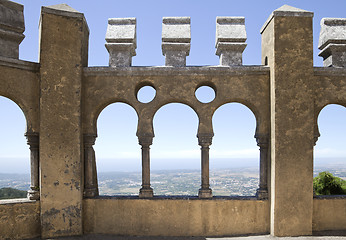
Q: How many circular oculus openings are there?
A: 2